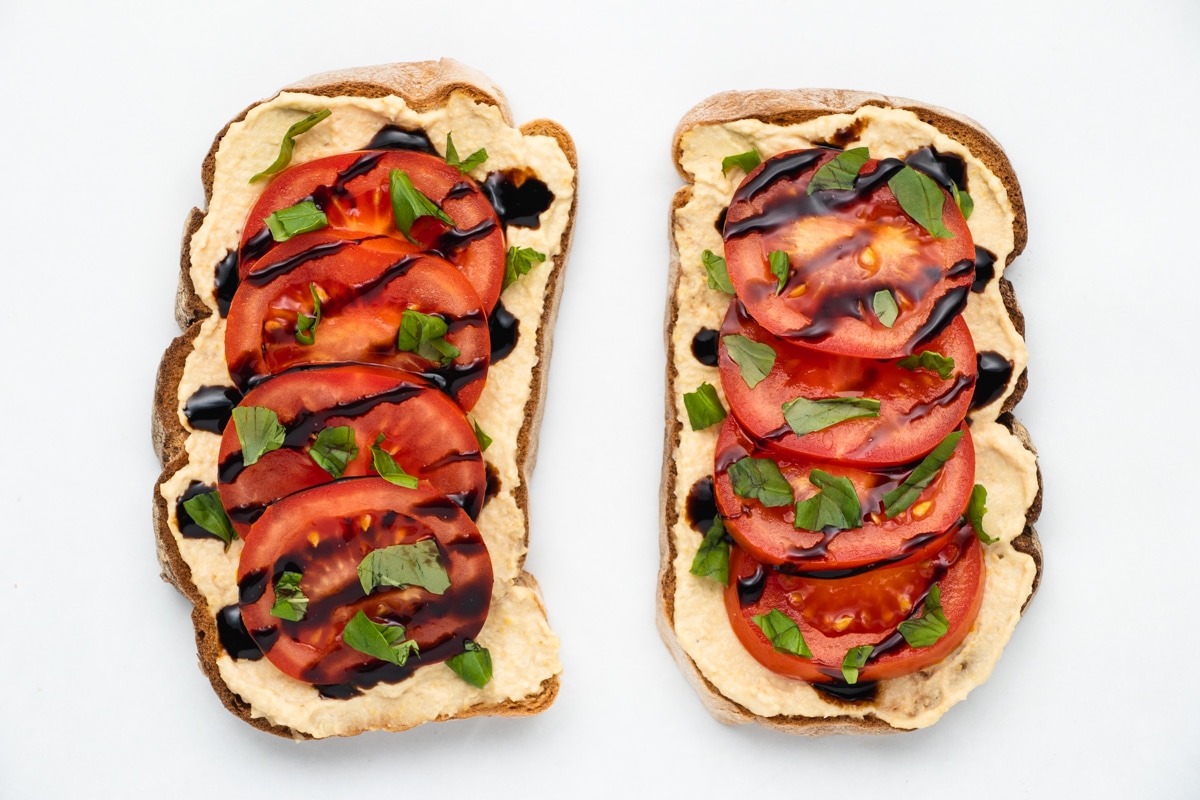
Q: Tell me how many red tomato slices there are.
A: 8